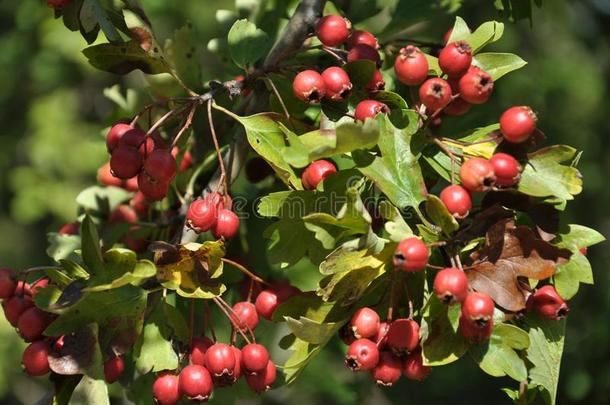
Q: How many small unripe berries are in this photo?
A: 0